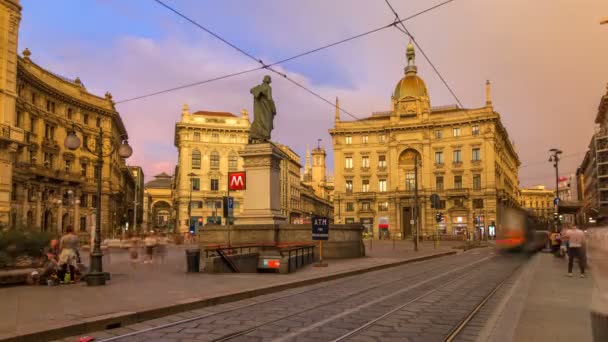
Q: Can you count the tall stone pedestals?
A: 1